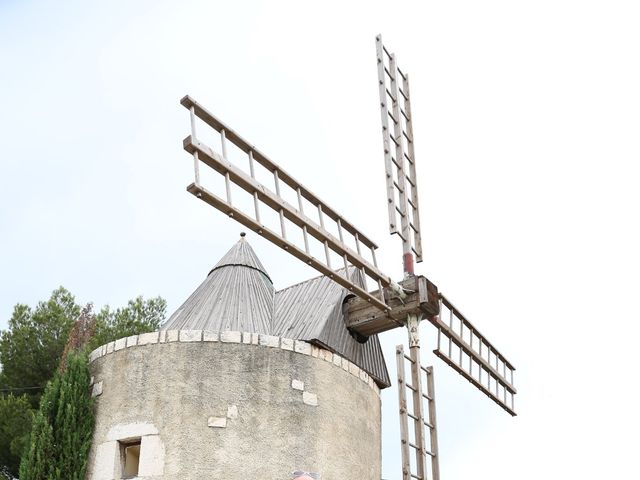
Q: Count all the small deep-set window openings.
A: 1